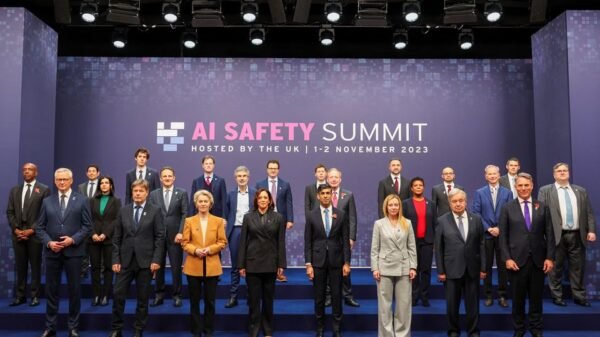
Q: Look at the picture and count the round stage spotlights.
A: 12